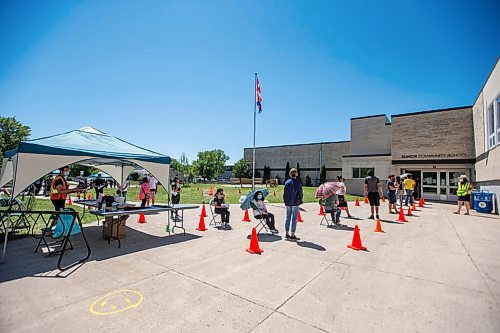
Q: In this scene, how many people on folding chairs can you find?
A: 3